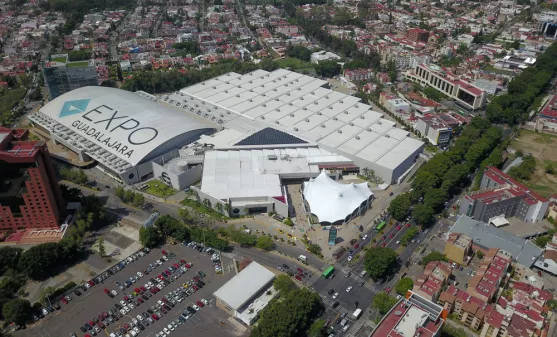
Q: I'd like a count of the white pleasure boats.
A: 0